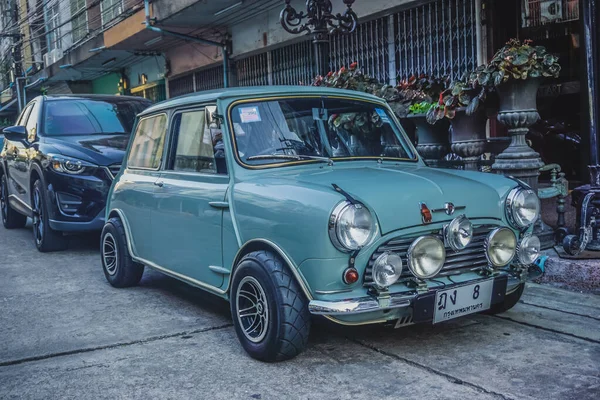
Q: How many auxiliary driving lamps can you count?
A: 5